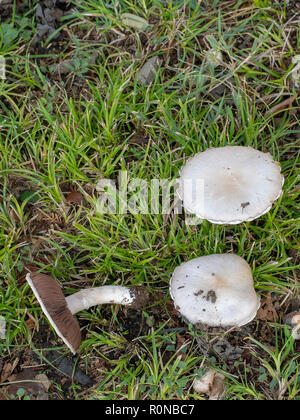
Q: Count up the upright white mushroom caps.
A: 2